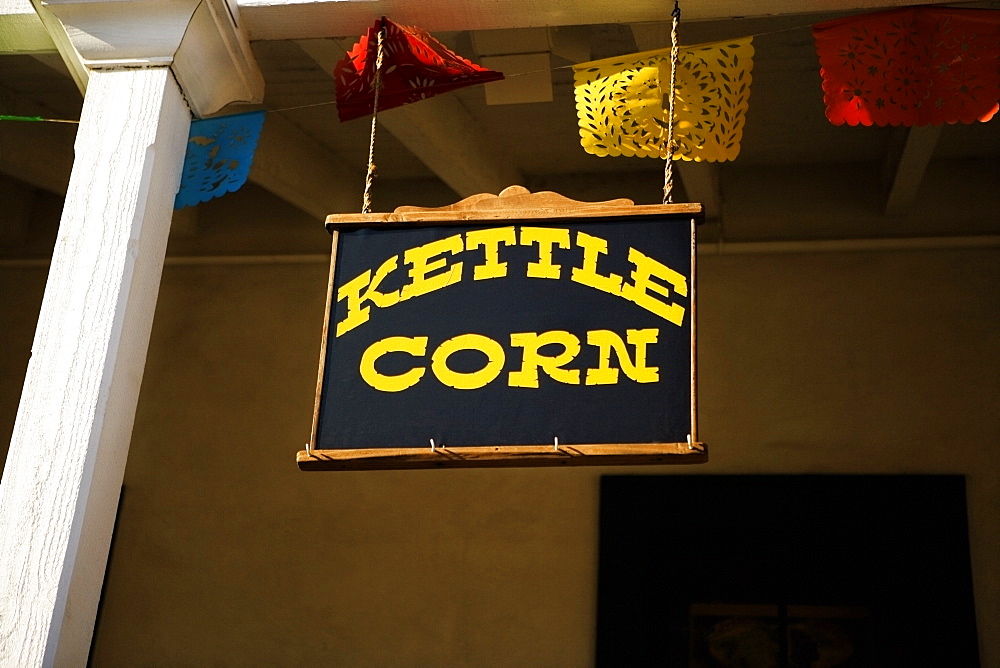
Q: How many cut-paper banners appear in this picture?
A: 4